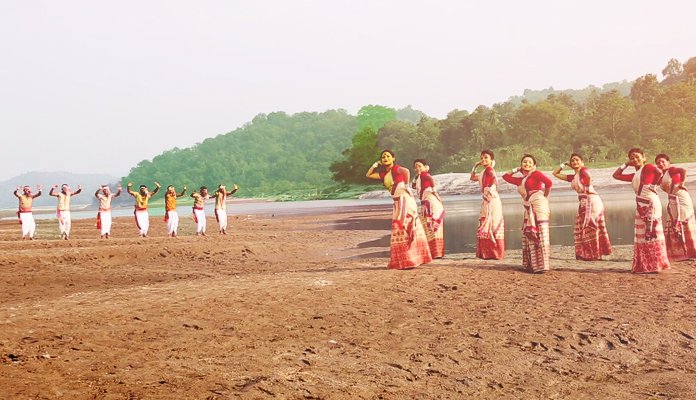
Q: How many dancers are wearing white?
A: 14